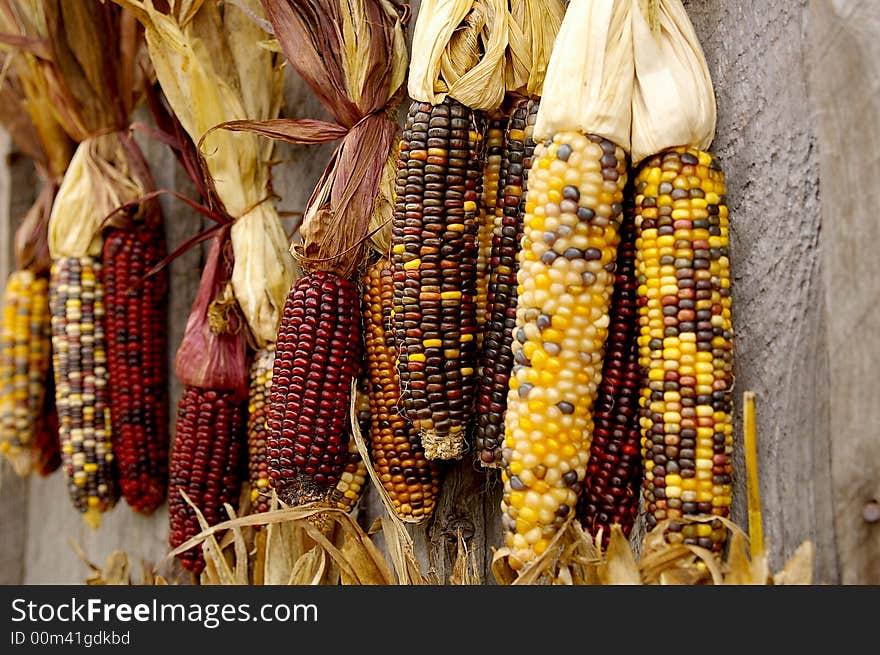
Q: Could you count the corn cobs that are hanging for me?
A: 15